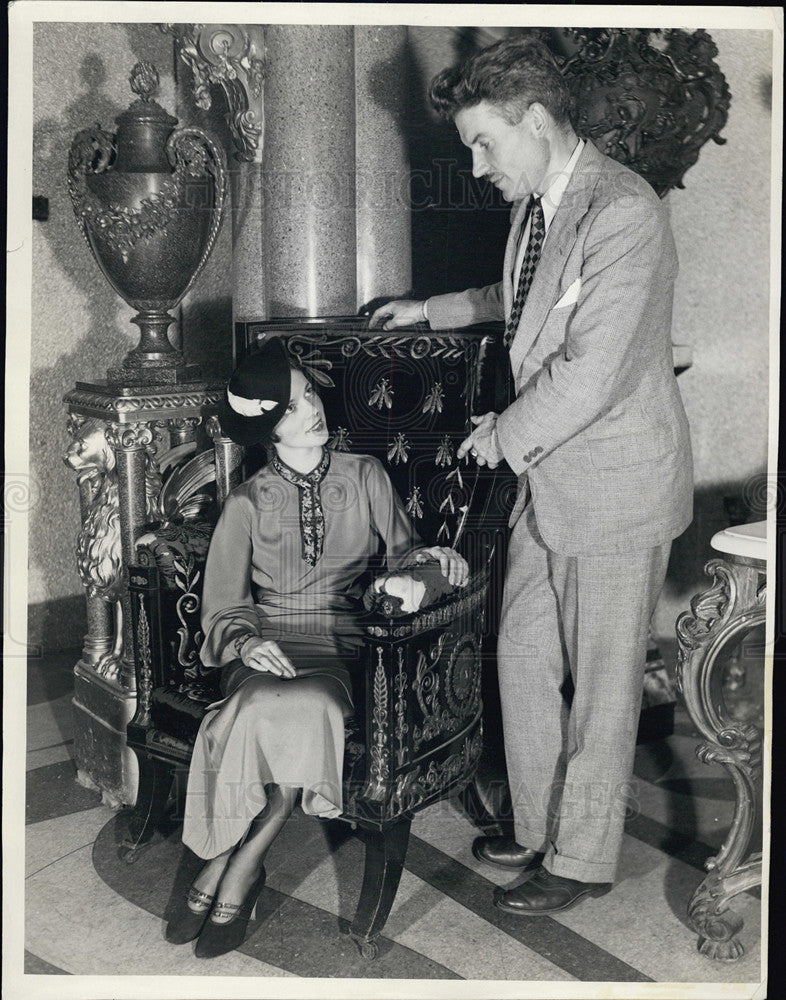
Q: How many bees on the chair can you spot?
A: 6